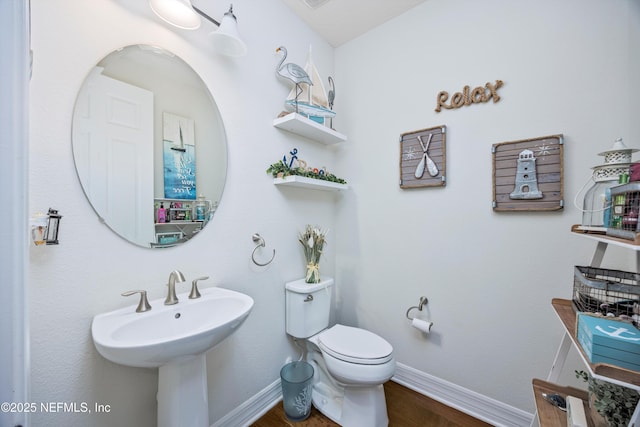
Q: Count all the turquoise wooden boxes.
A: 1